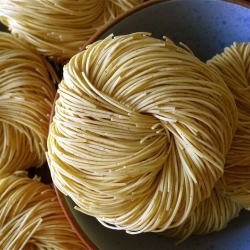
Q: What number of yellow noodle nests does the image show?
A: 6